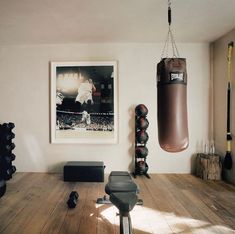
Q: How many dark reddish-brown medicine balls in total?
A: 5